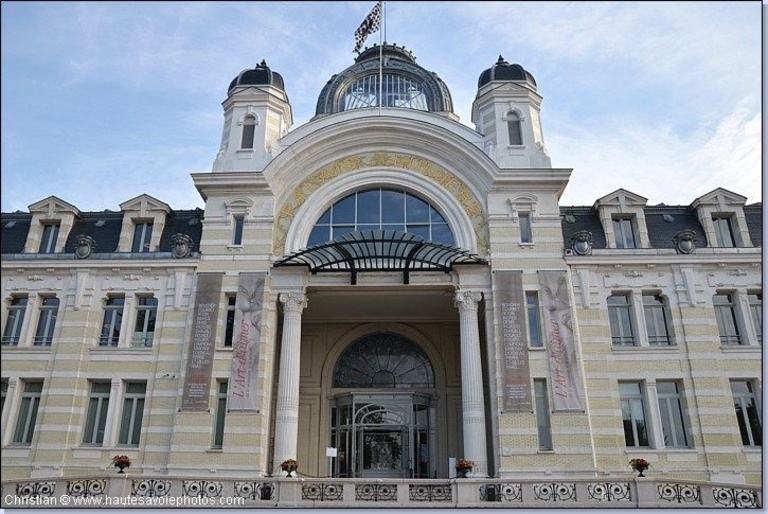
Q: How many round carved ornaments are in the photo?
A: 4